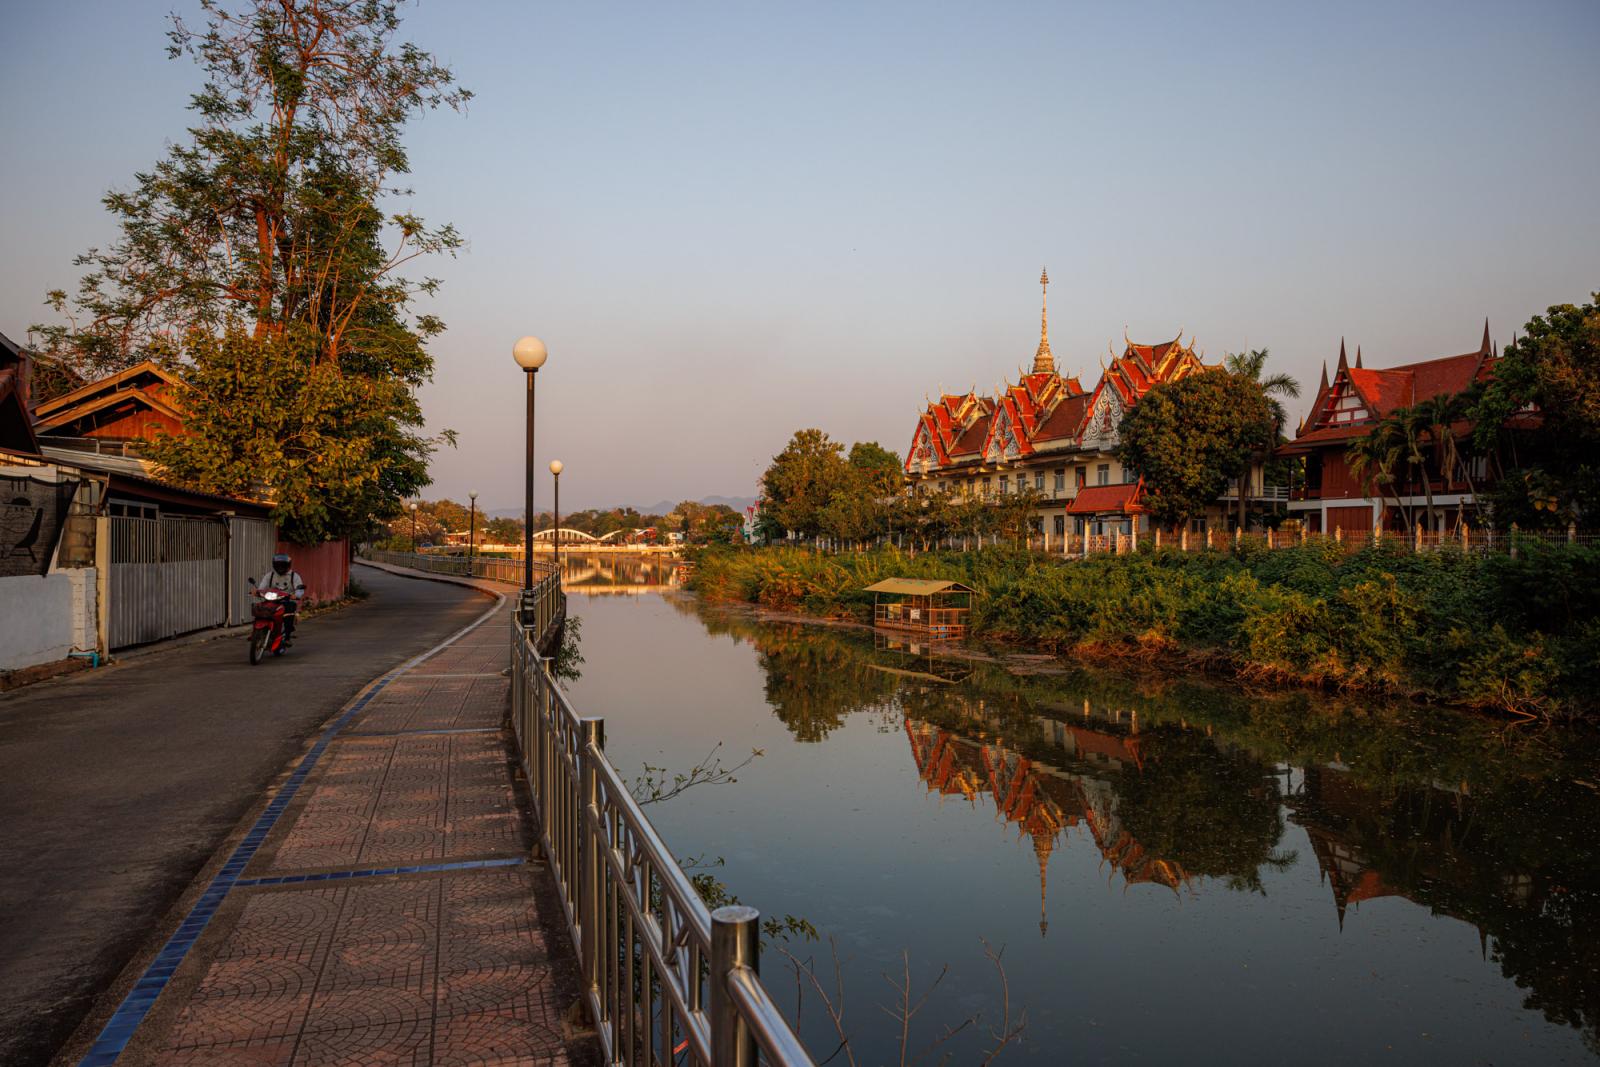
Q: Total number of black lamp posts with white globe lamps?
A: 4